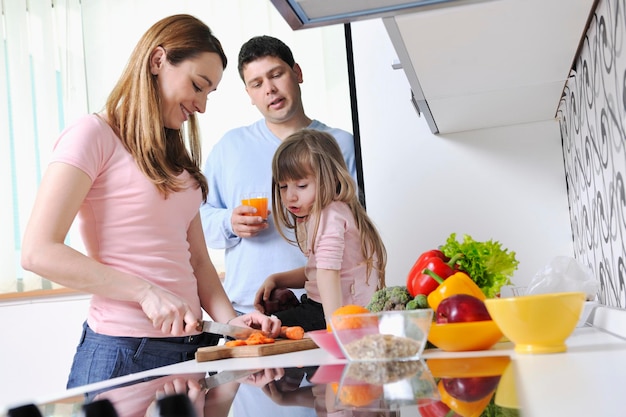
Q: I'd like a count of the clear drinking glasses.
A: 1